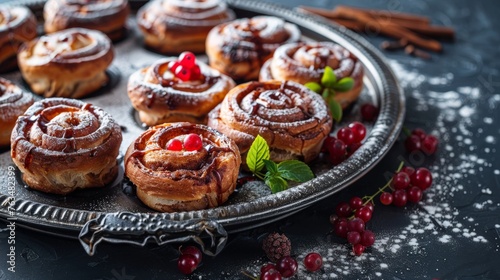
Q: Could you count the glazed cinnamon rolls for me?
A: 11